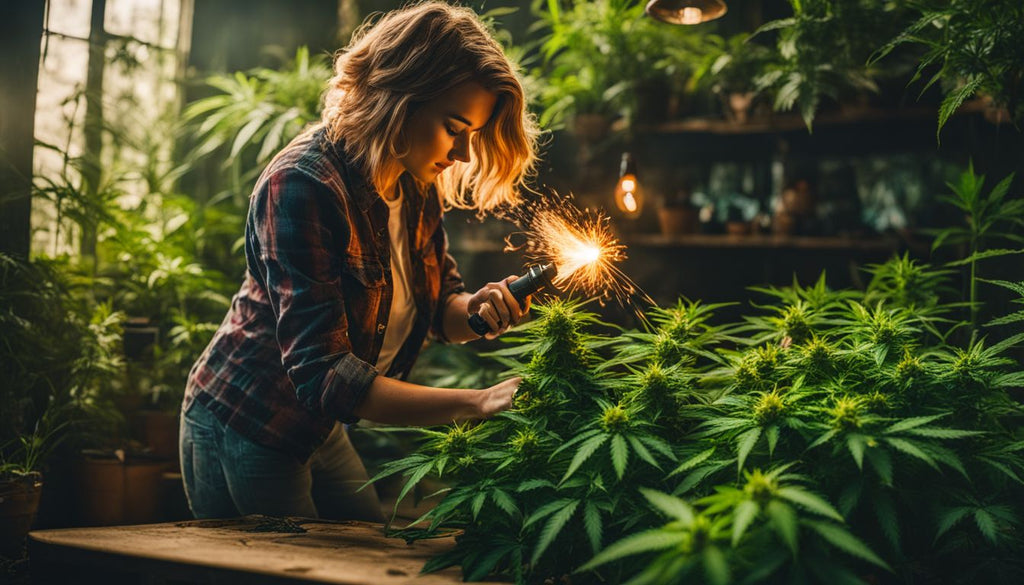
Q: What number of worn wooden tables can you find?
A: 1